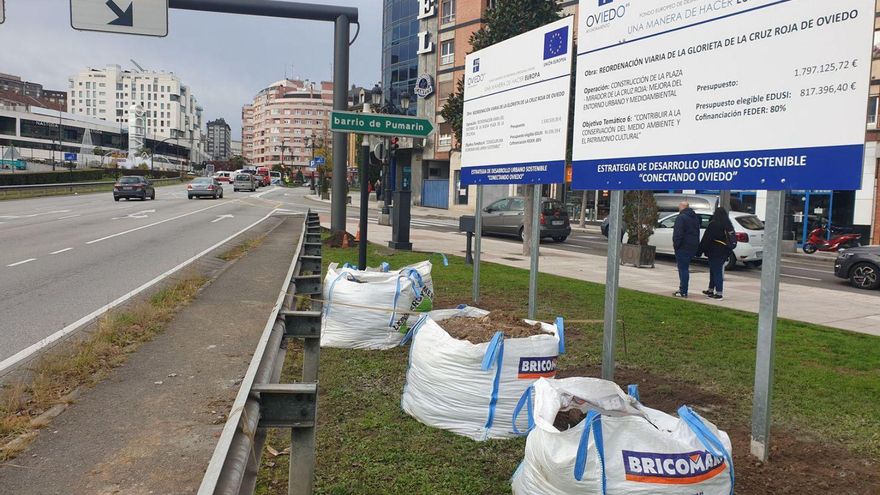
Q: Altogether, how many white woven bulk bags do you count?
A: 3